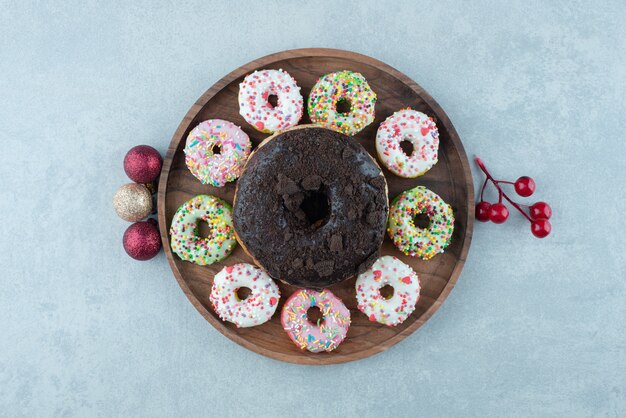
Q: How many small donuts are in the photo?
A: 9